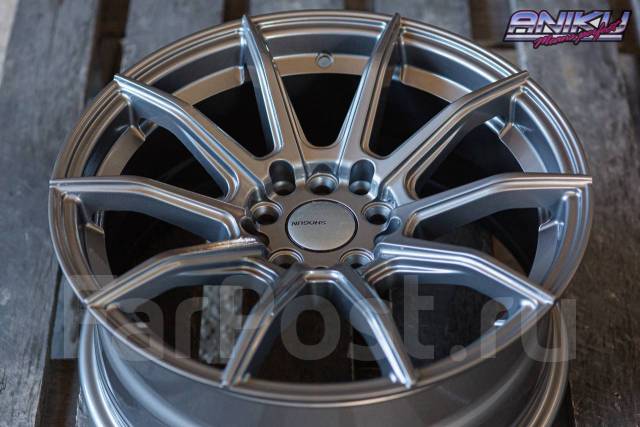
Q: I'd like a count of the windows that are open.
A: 0